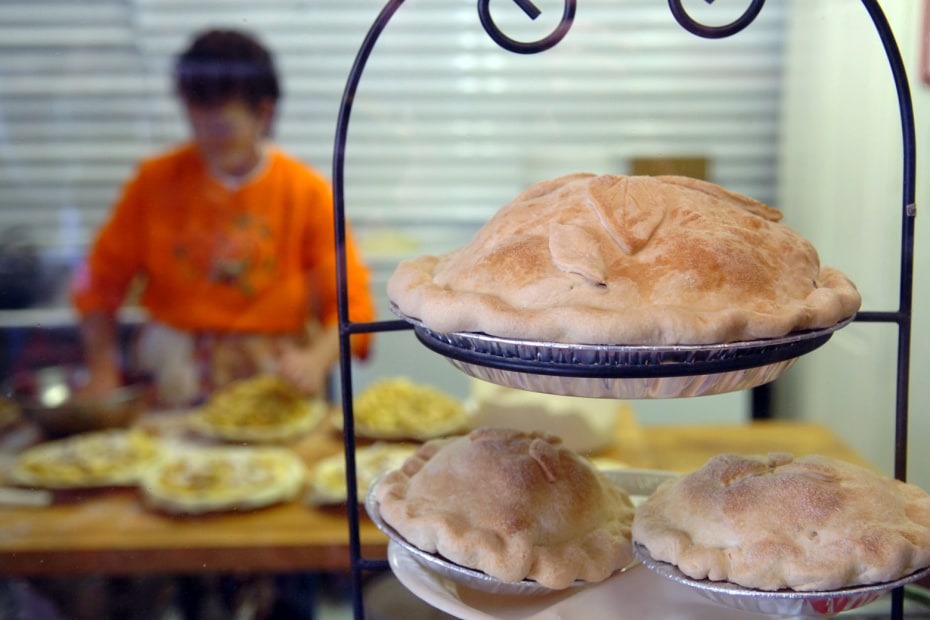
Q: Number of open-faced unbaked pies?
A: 5